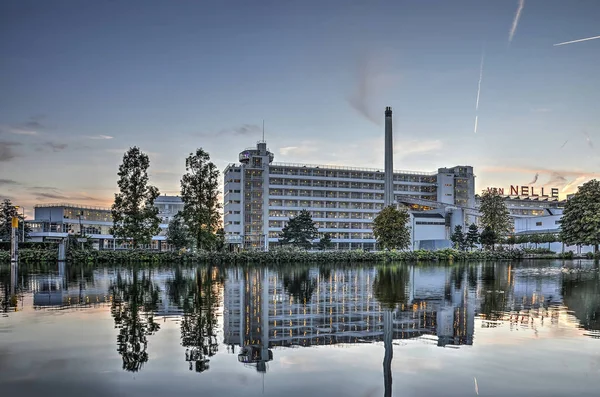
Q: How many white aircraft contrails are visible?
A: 3